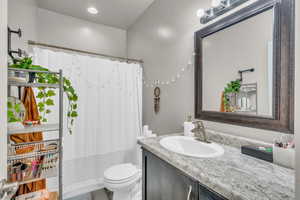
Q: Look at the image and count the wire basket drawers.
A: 2